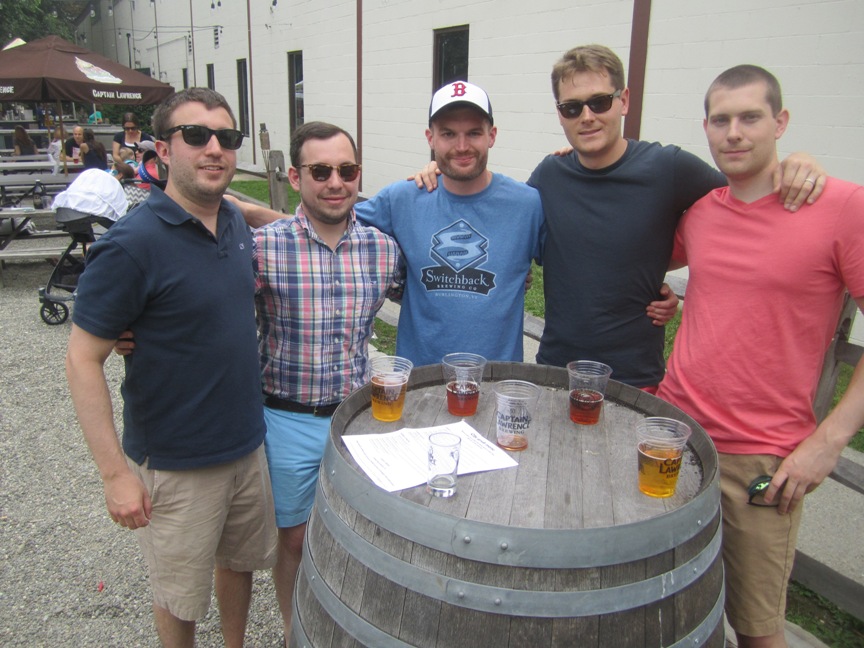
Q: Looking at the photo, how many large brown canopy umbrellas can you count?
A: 1